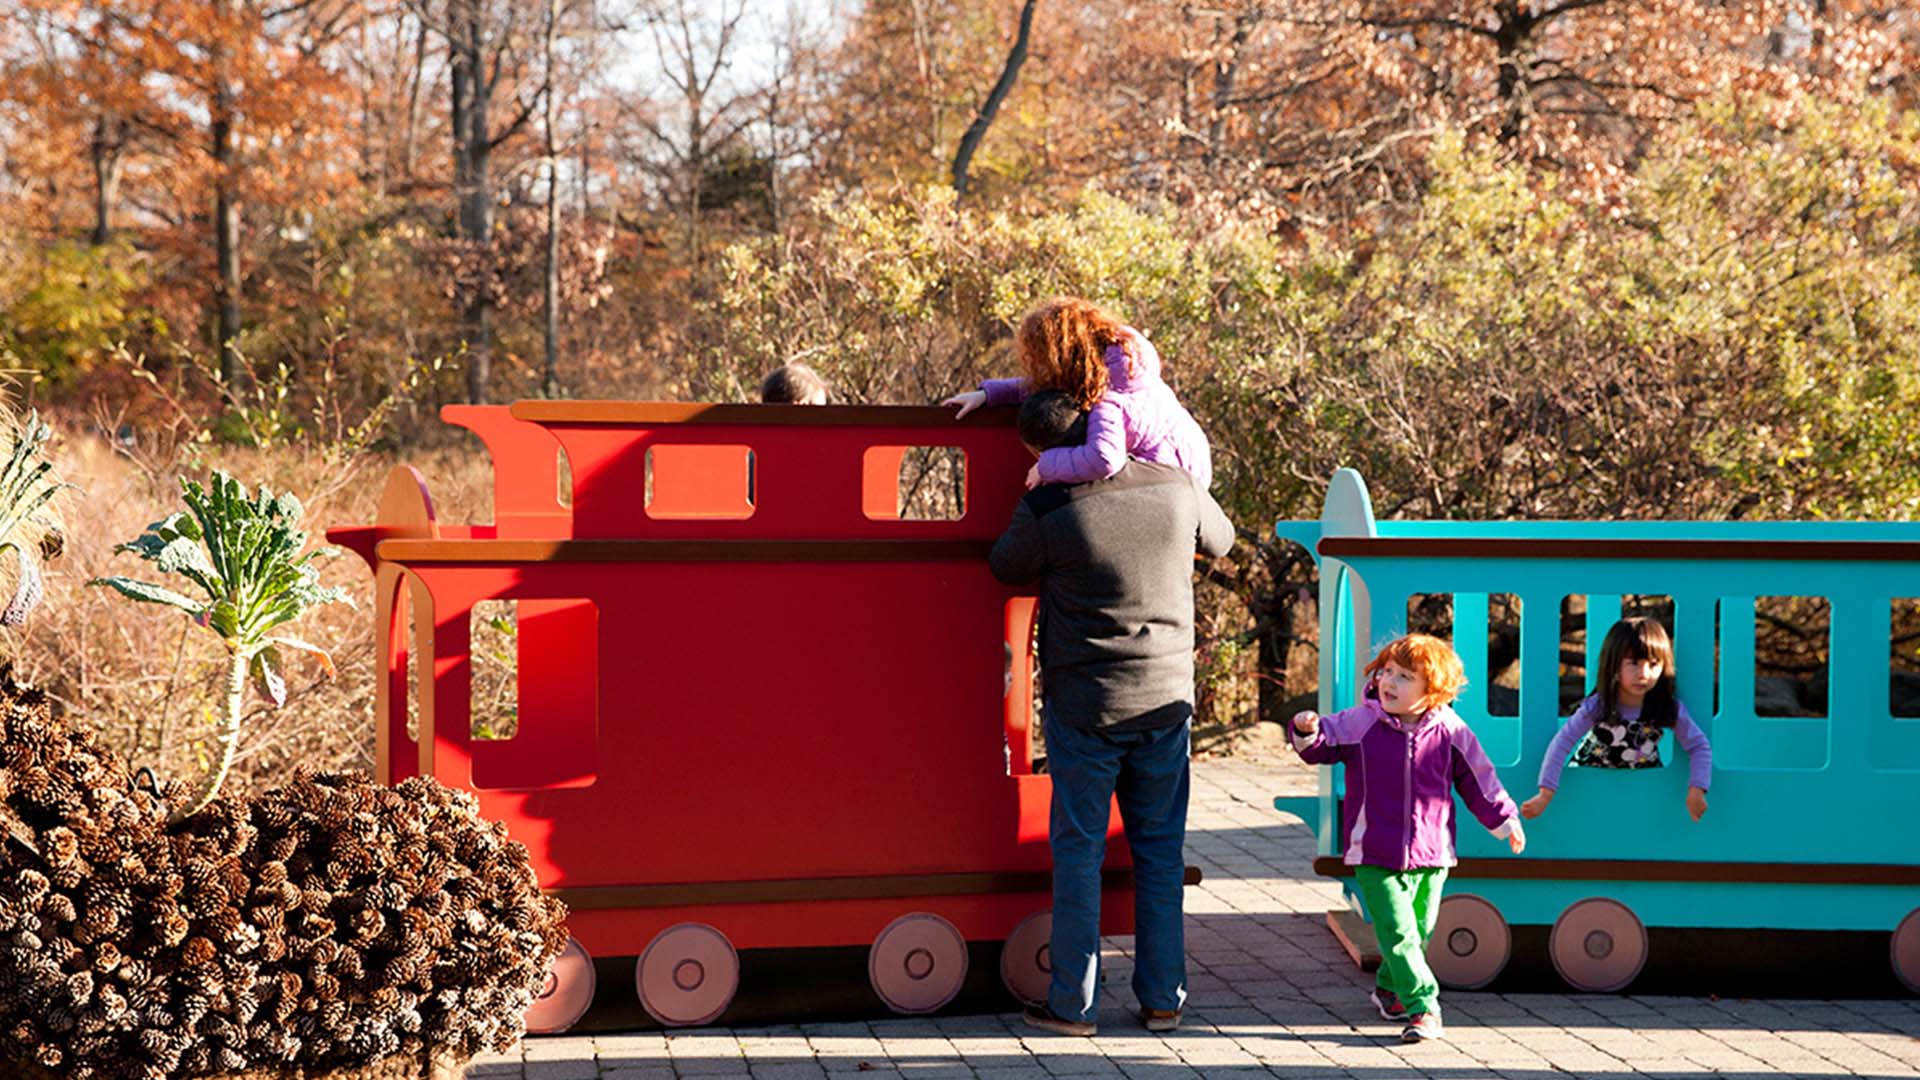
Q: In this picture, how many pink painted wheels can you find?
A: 7